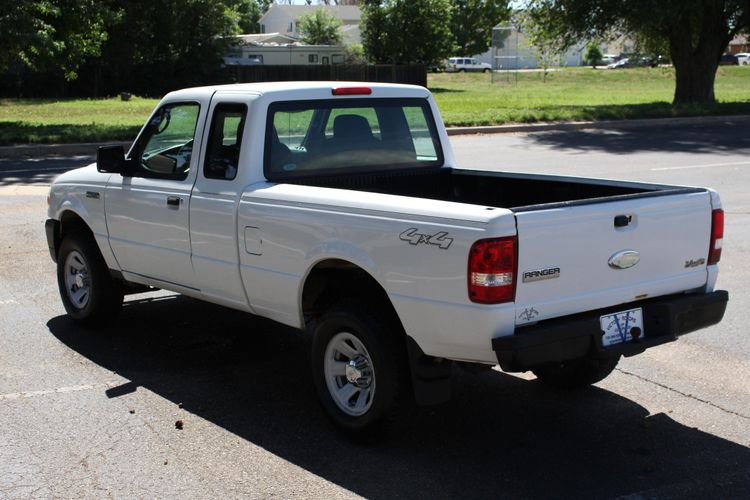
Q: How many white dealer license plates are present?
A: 1